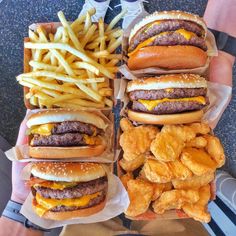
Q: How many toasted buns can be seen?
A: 4